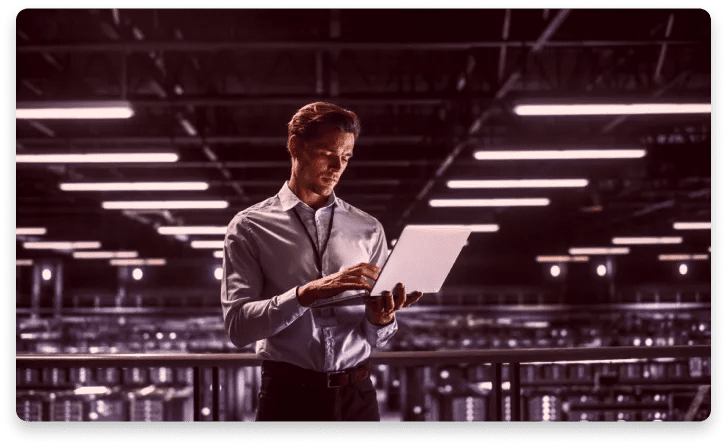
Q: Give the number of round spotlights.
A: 6